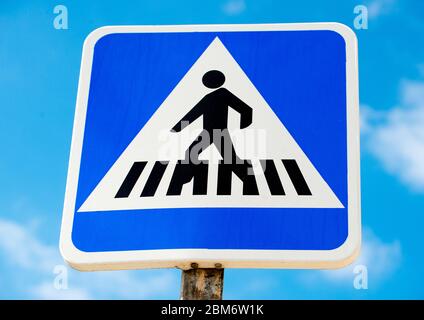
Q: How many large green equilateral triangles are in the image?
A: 0